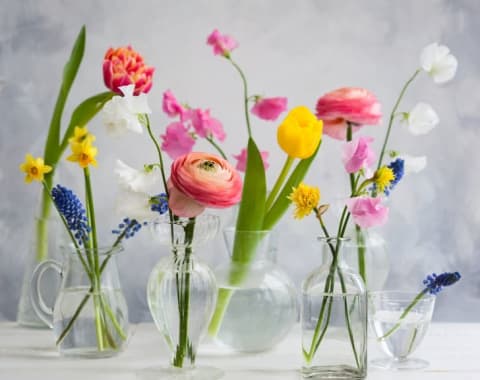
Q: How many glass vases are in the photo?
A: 7